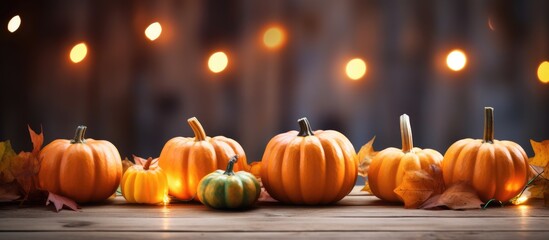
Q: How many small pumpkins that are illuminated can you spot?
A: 1